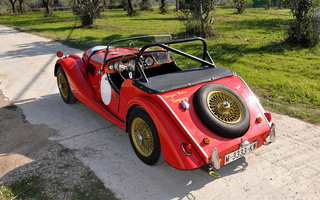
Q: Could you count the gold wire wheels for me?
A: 3